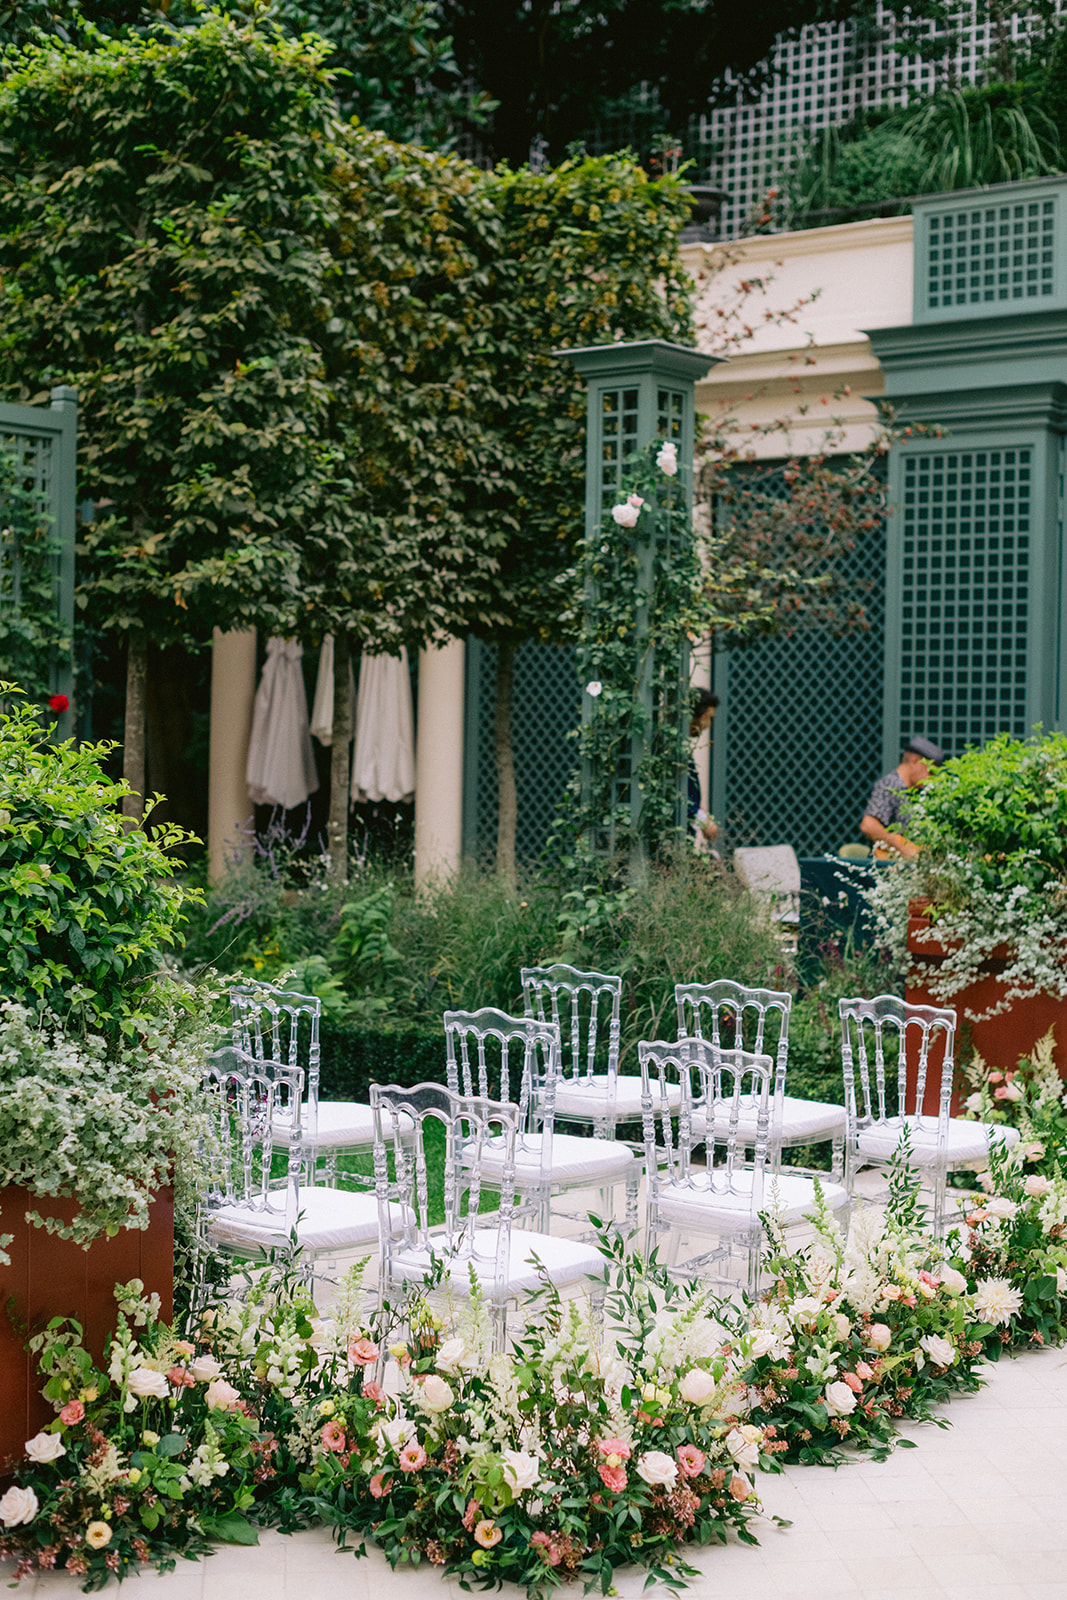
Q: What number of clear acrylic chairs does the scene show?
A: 8